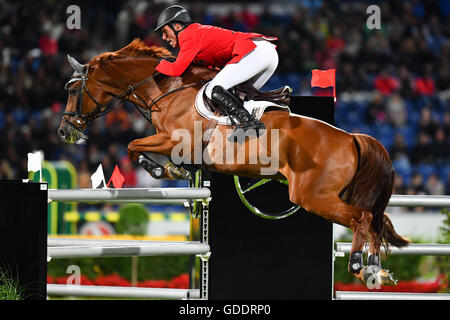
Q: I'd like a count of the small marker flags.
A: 4